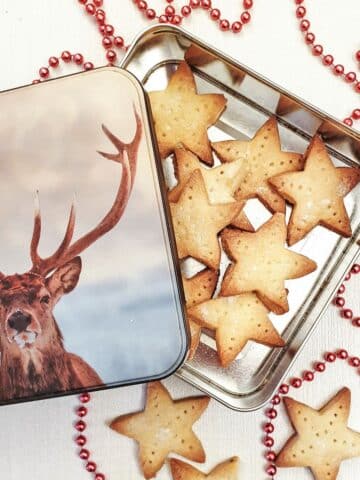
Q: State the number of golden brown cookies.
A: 11